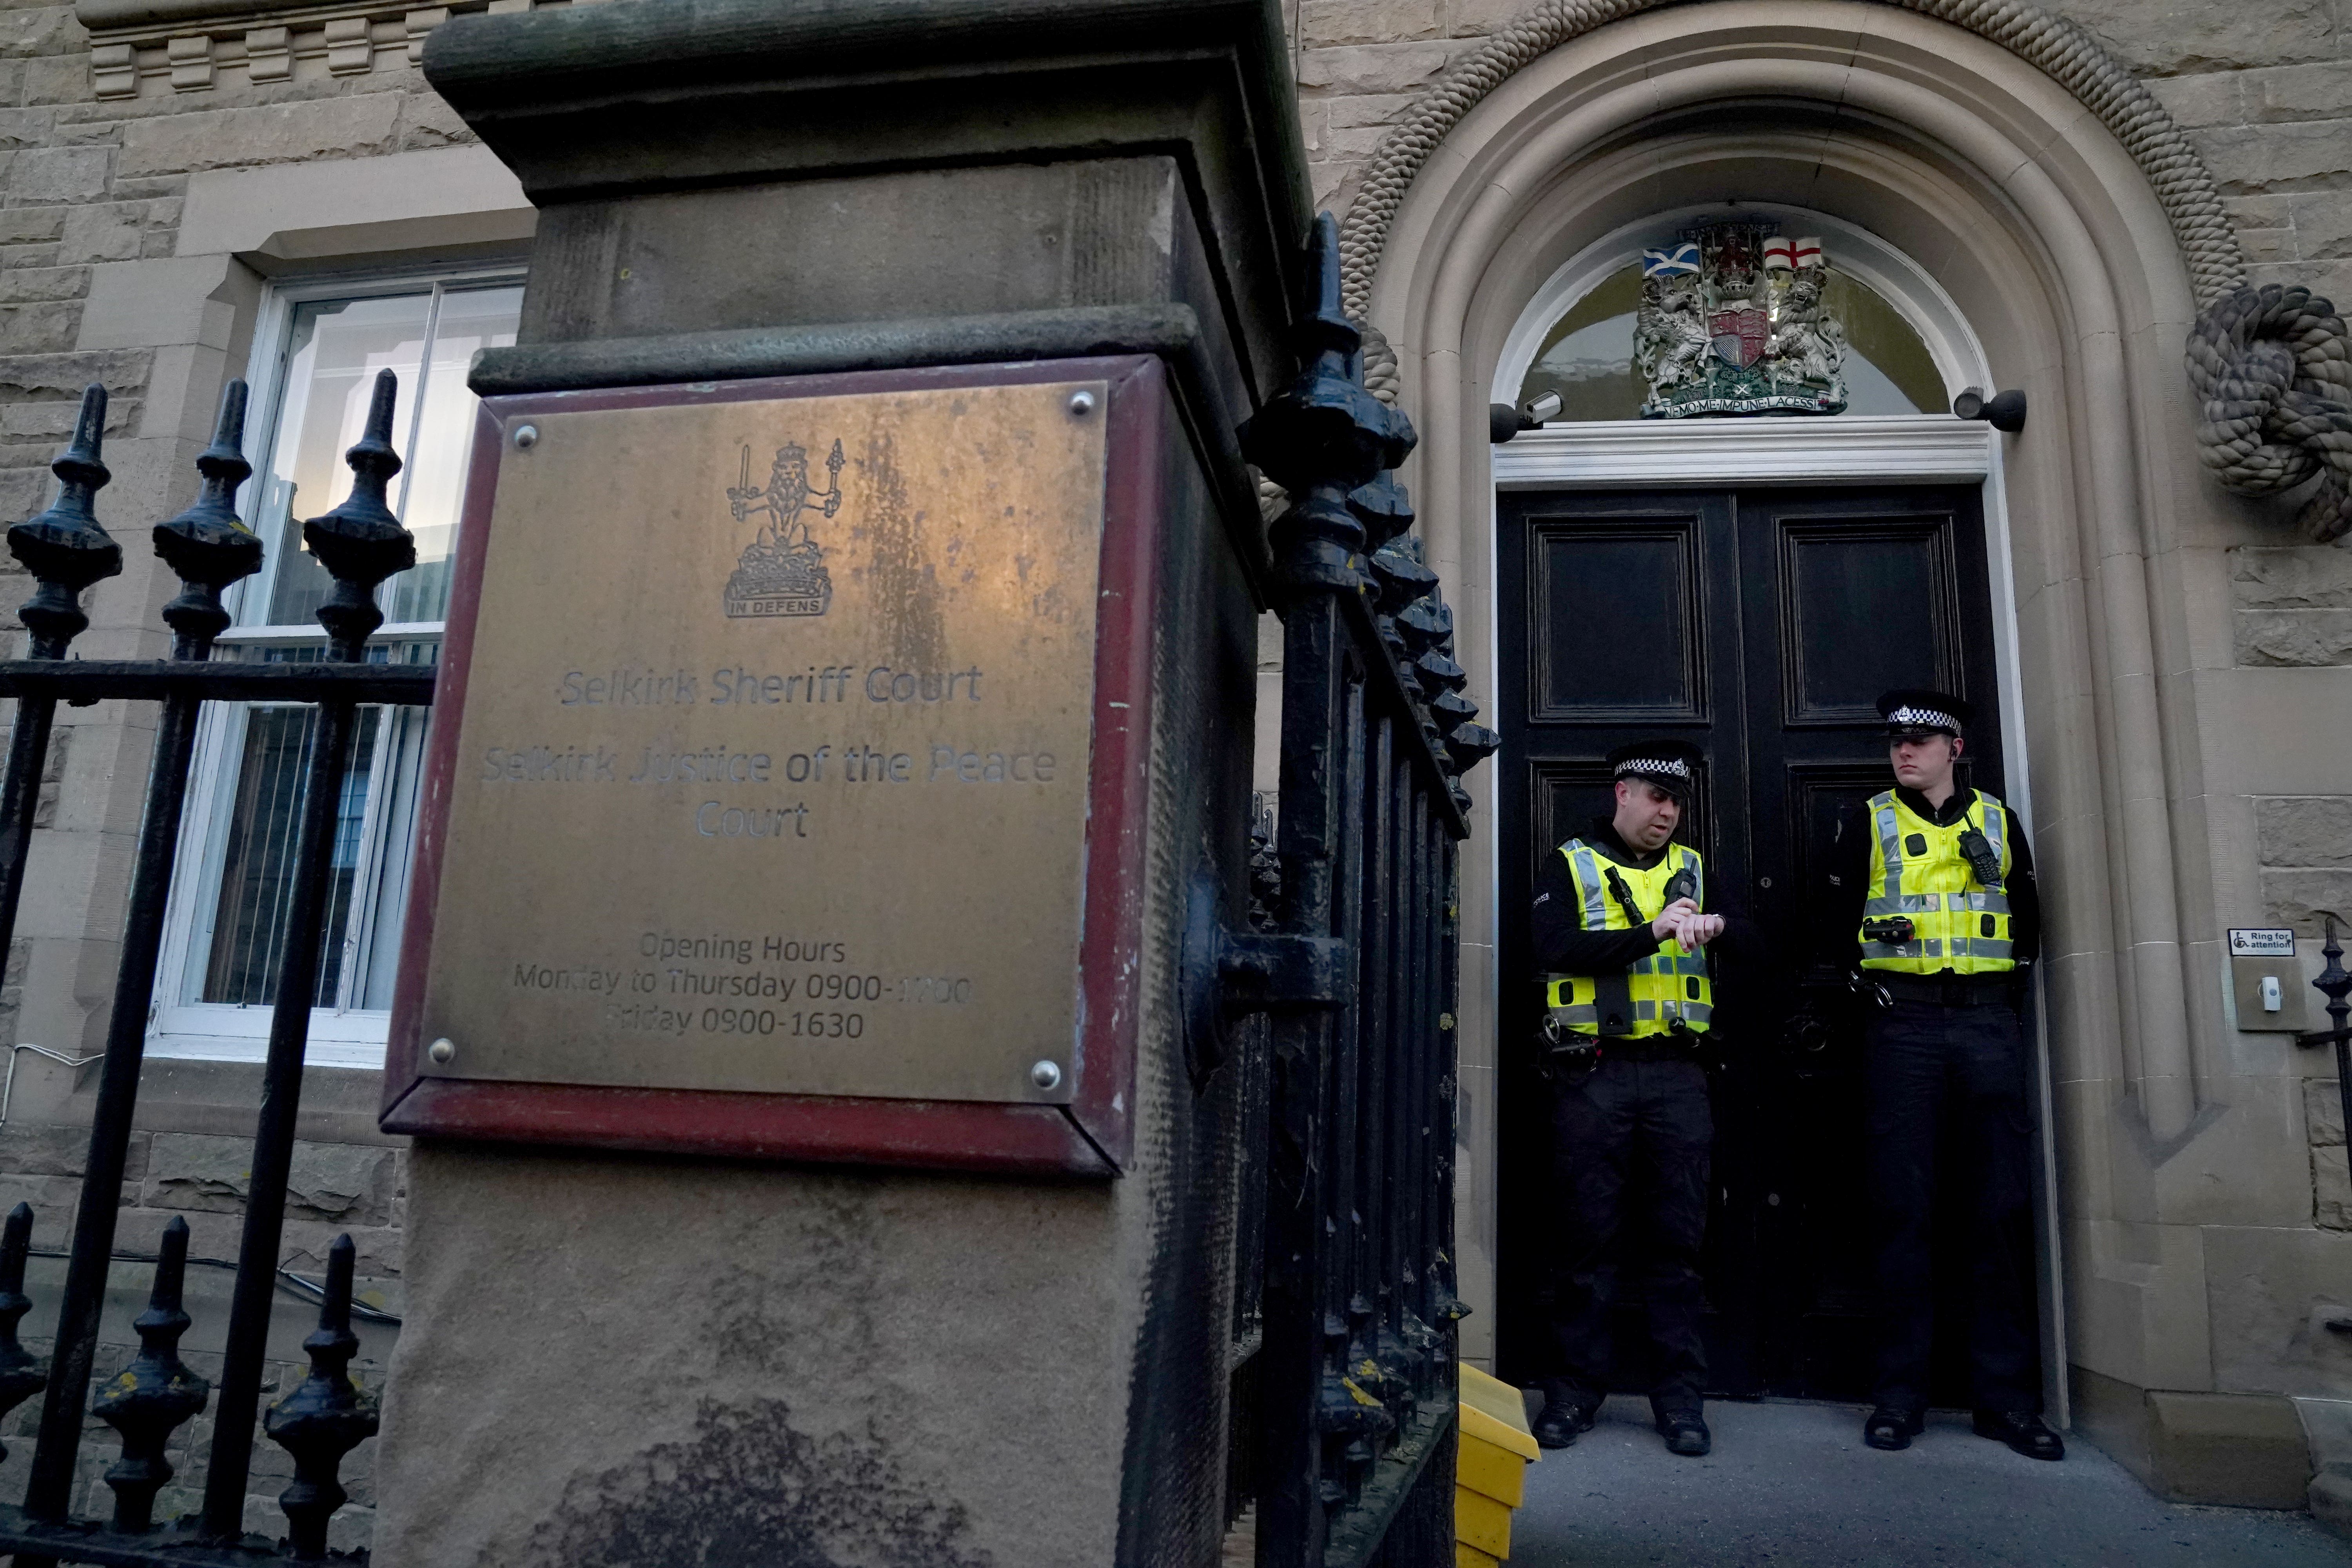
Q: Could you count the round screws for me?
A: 4